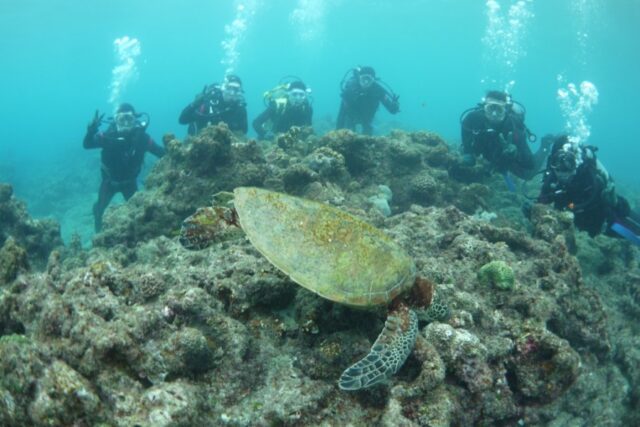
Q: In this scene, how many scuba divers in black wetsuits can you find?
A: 6